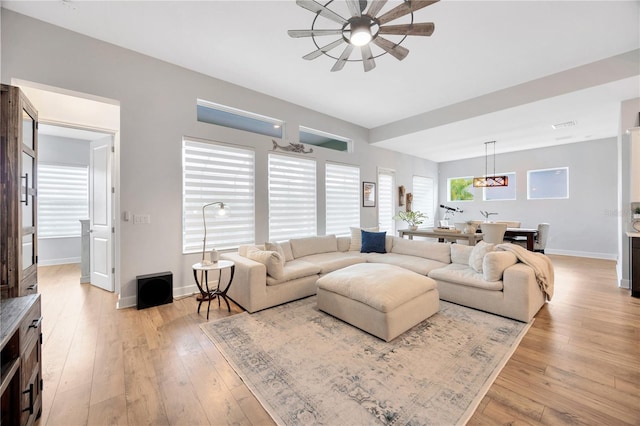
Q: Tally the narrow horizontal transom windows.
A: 2